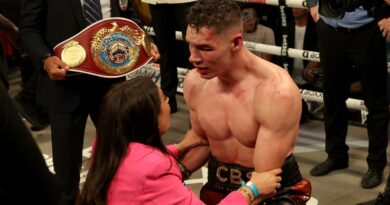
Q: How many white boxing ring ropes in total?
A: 3